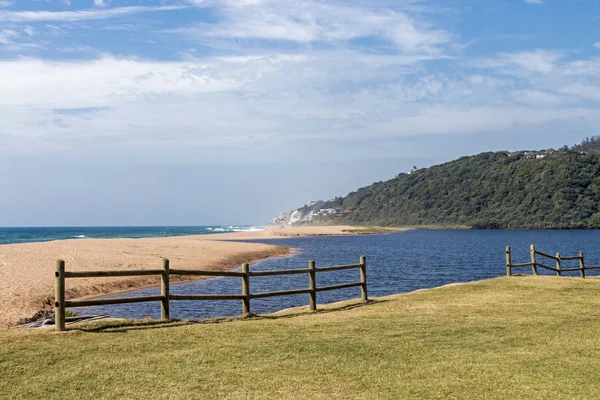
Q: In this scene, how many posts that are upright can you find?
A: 9